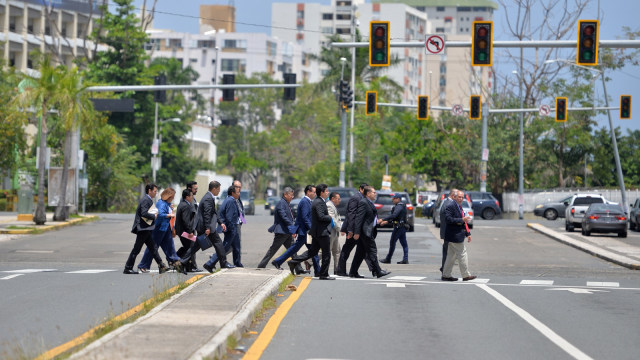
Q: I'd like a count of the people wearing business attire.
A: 15